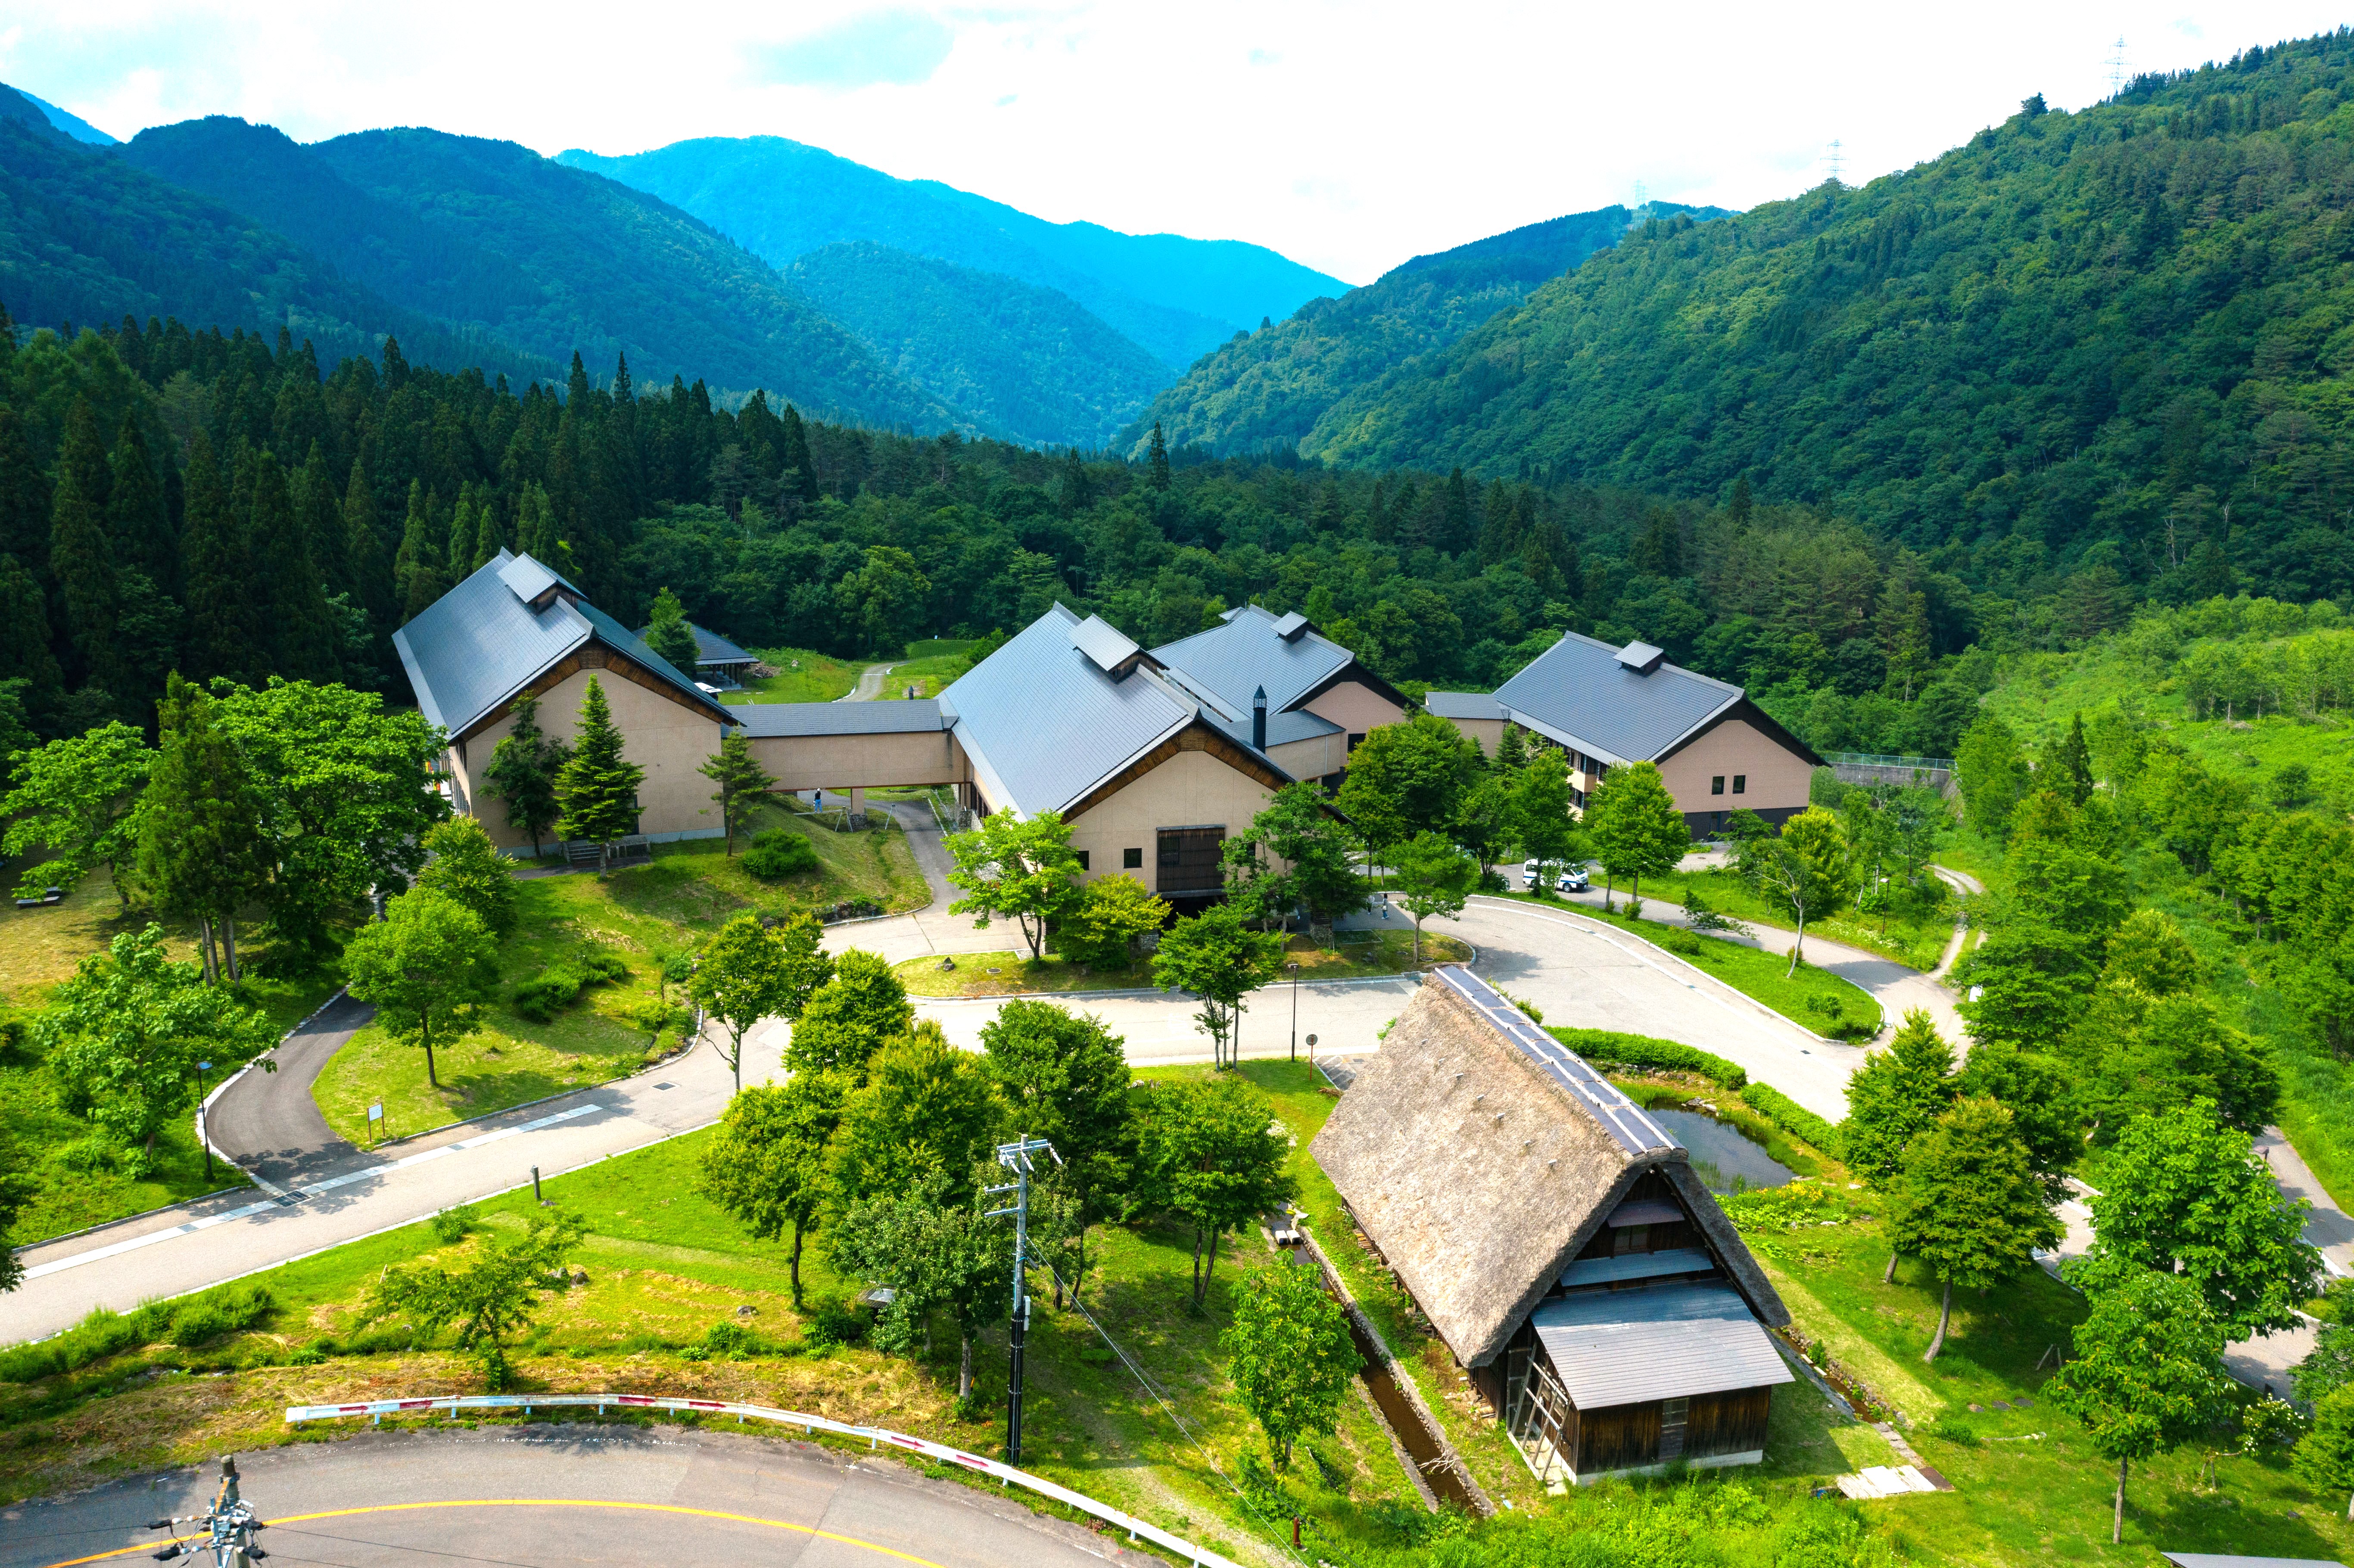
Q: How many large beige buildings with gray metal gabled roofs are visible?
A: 4